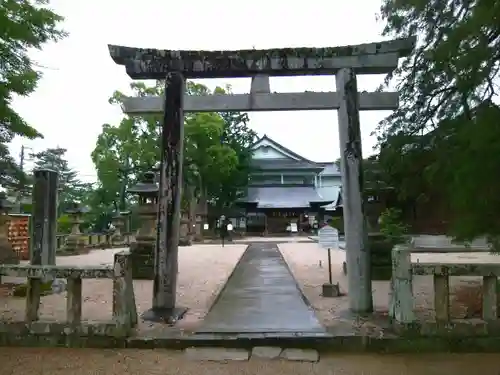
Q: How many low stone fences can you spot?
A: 2